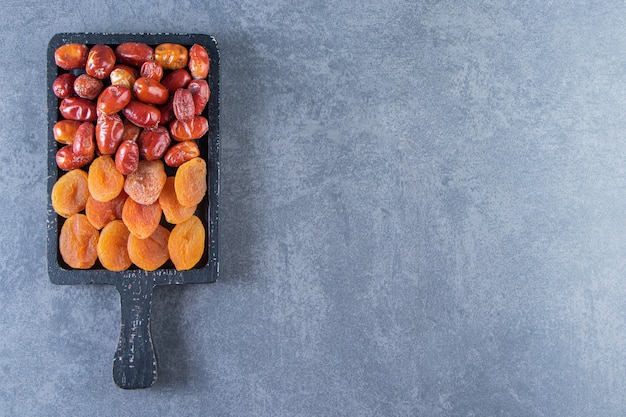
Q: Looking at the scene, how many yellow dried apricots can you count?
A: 11